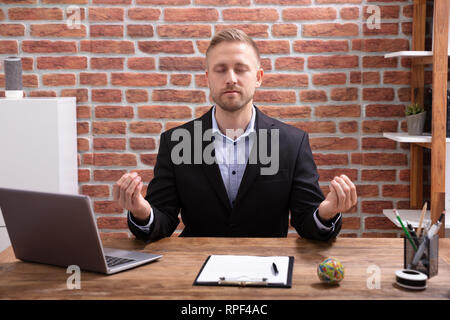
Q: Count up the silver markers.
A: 1